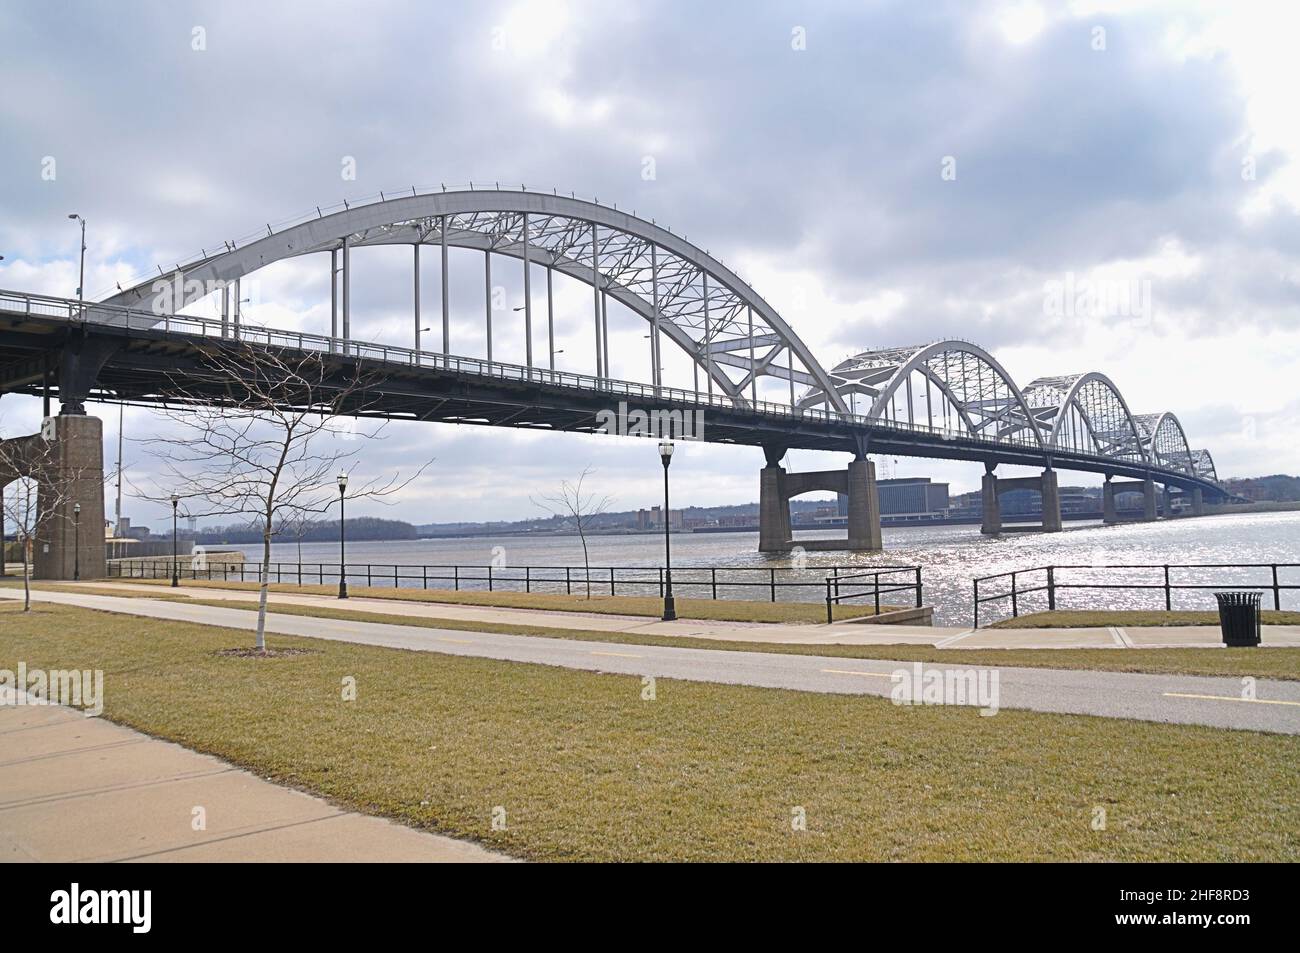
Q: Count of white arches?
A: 5